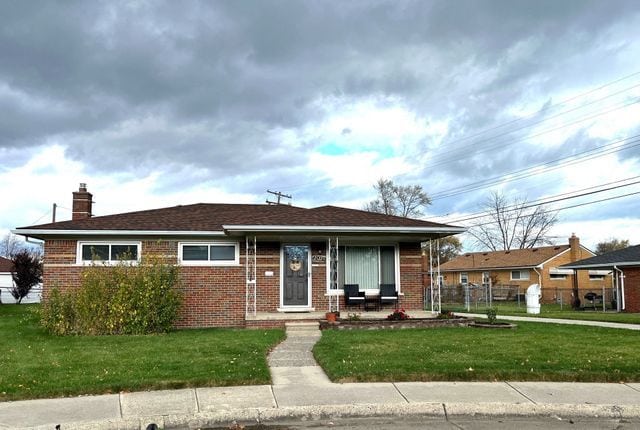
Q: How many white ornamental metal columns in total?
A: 3